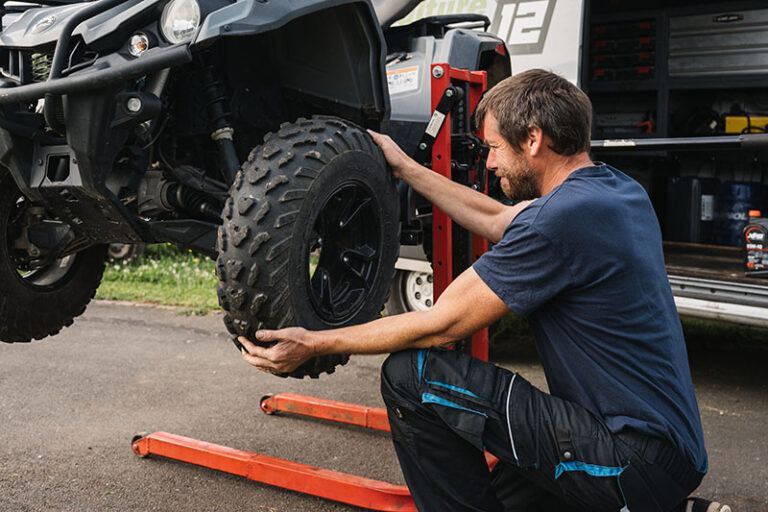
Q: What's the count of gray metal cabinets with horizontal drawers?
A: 1